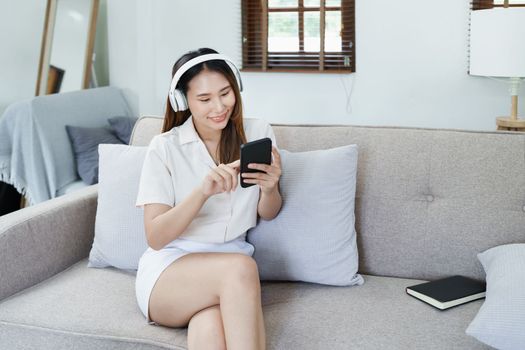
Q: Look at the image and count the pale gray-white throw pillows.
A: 3